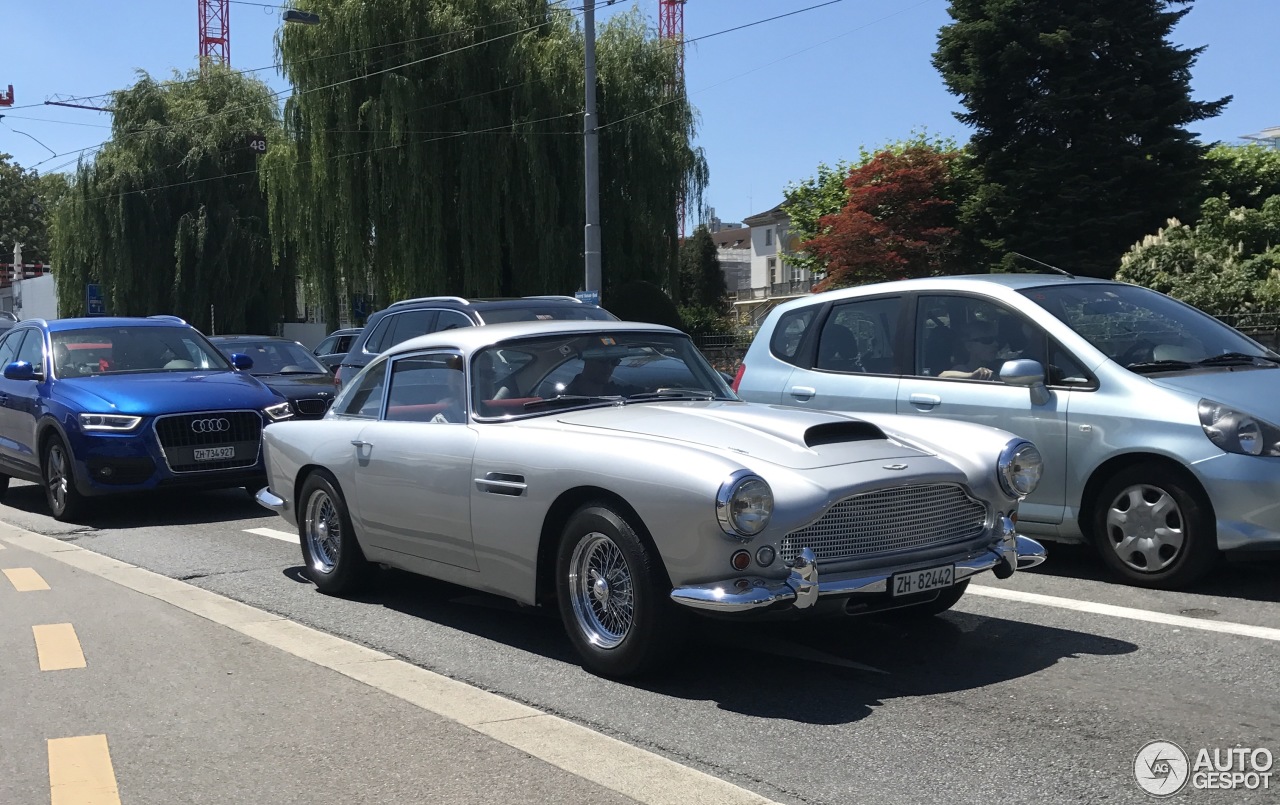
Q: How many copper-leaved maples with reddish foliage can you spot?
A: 1